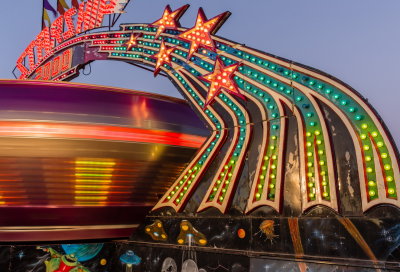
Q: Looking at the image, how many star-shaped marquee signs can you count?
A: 5